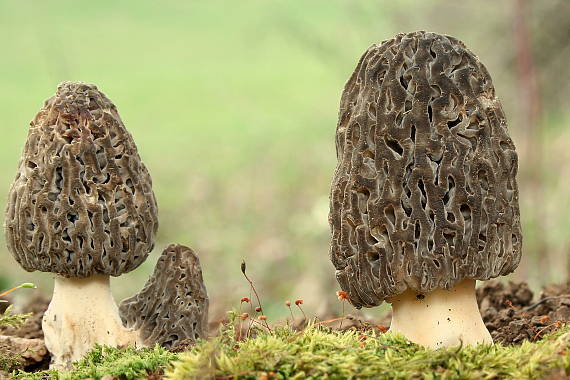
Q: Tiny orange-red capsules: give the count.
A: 7